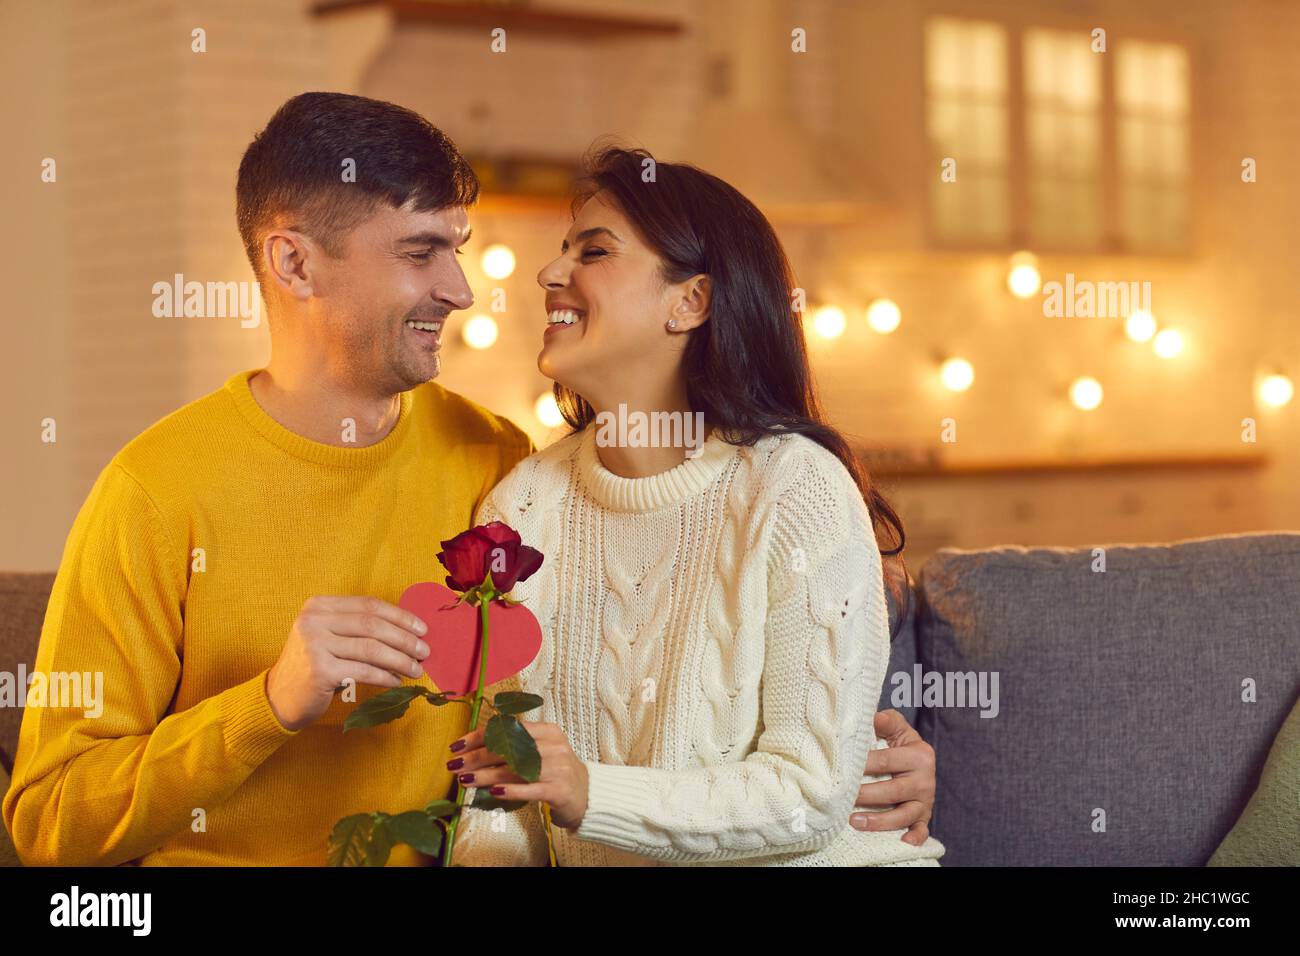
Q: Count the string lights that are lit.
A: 11